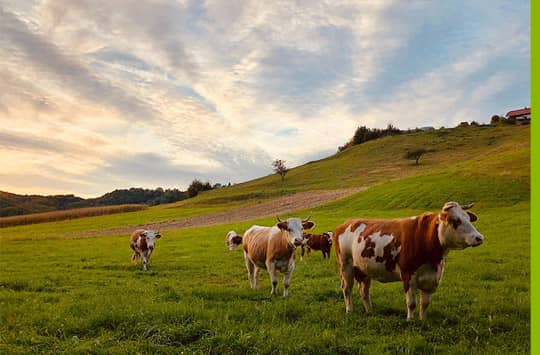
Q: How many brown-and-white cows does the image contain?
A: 5